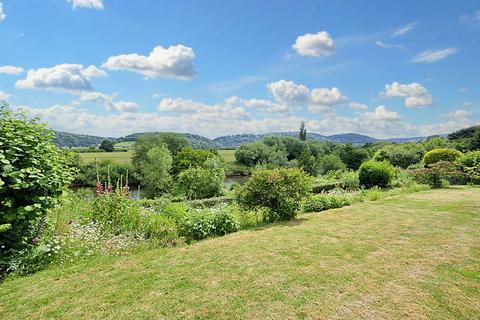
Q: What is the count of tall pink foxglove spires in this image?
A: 3